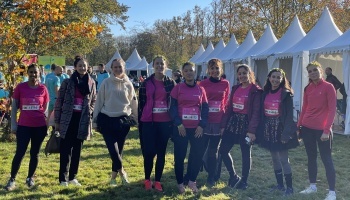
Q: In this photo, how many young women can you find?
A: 9